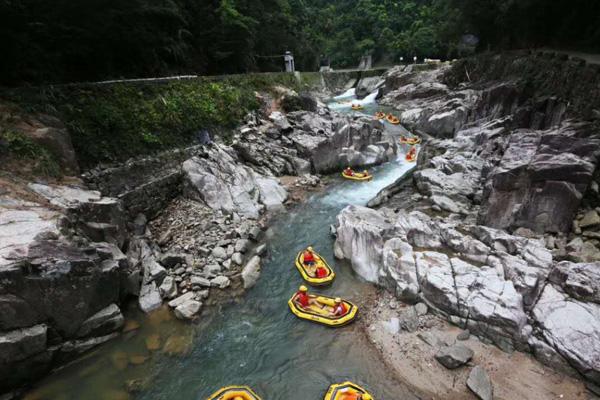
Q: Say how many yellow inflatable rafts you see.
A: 10